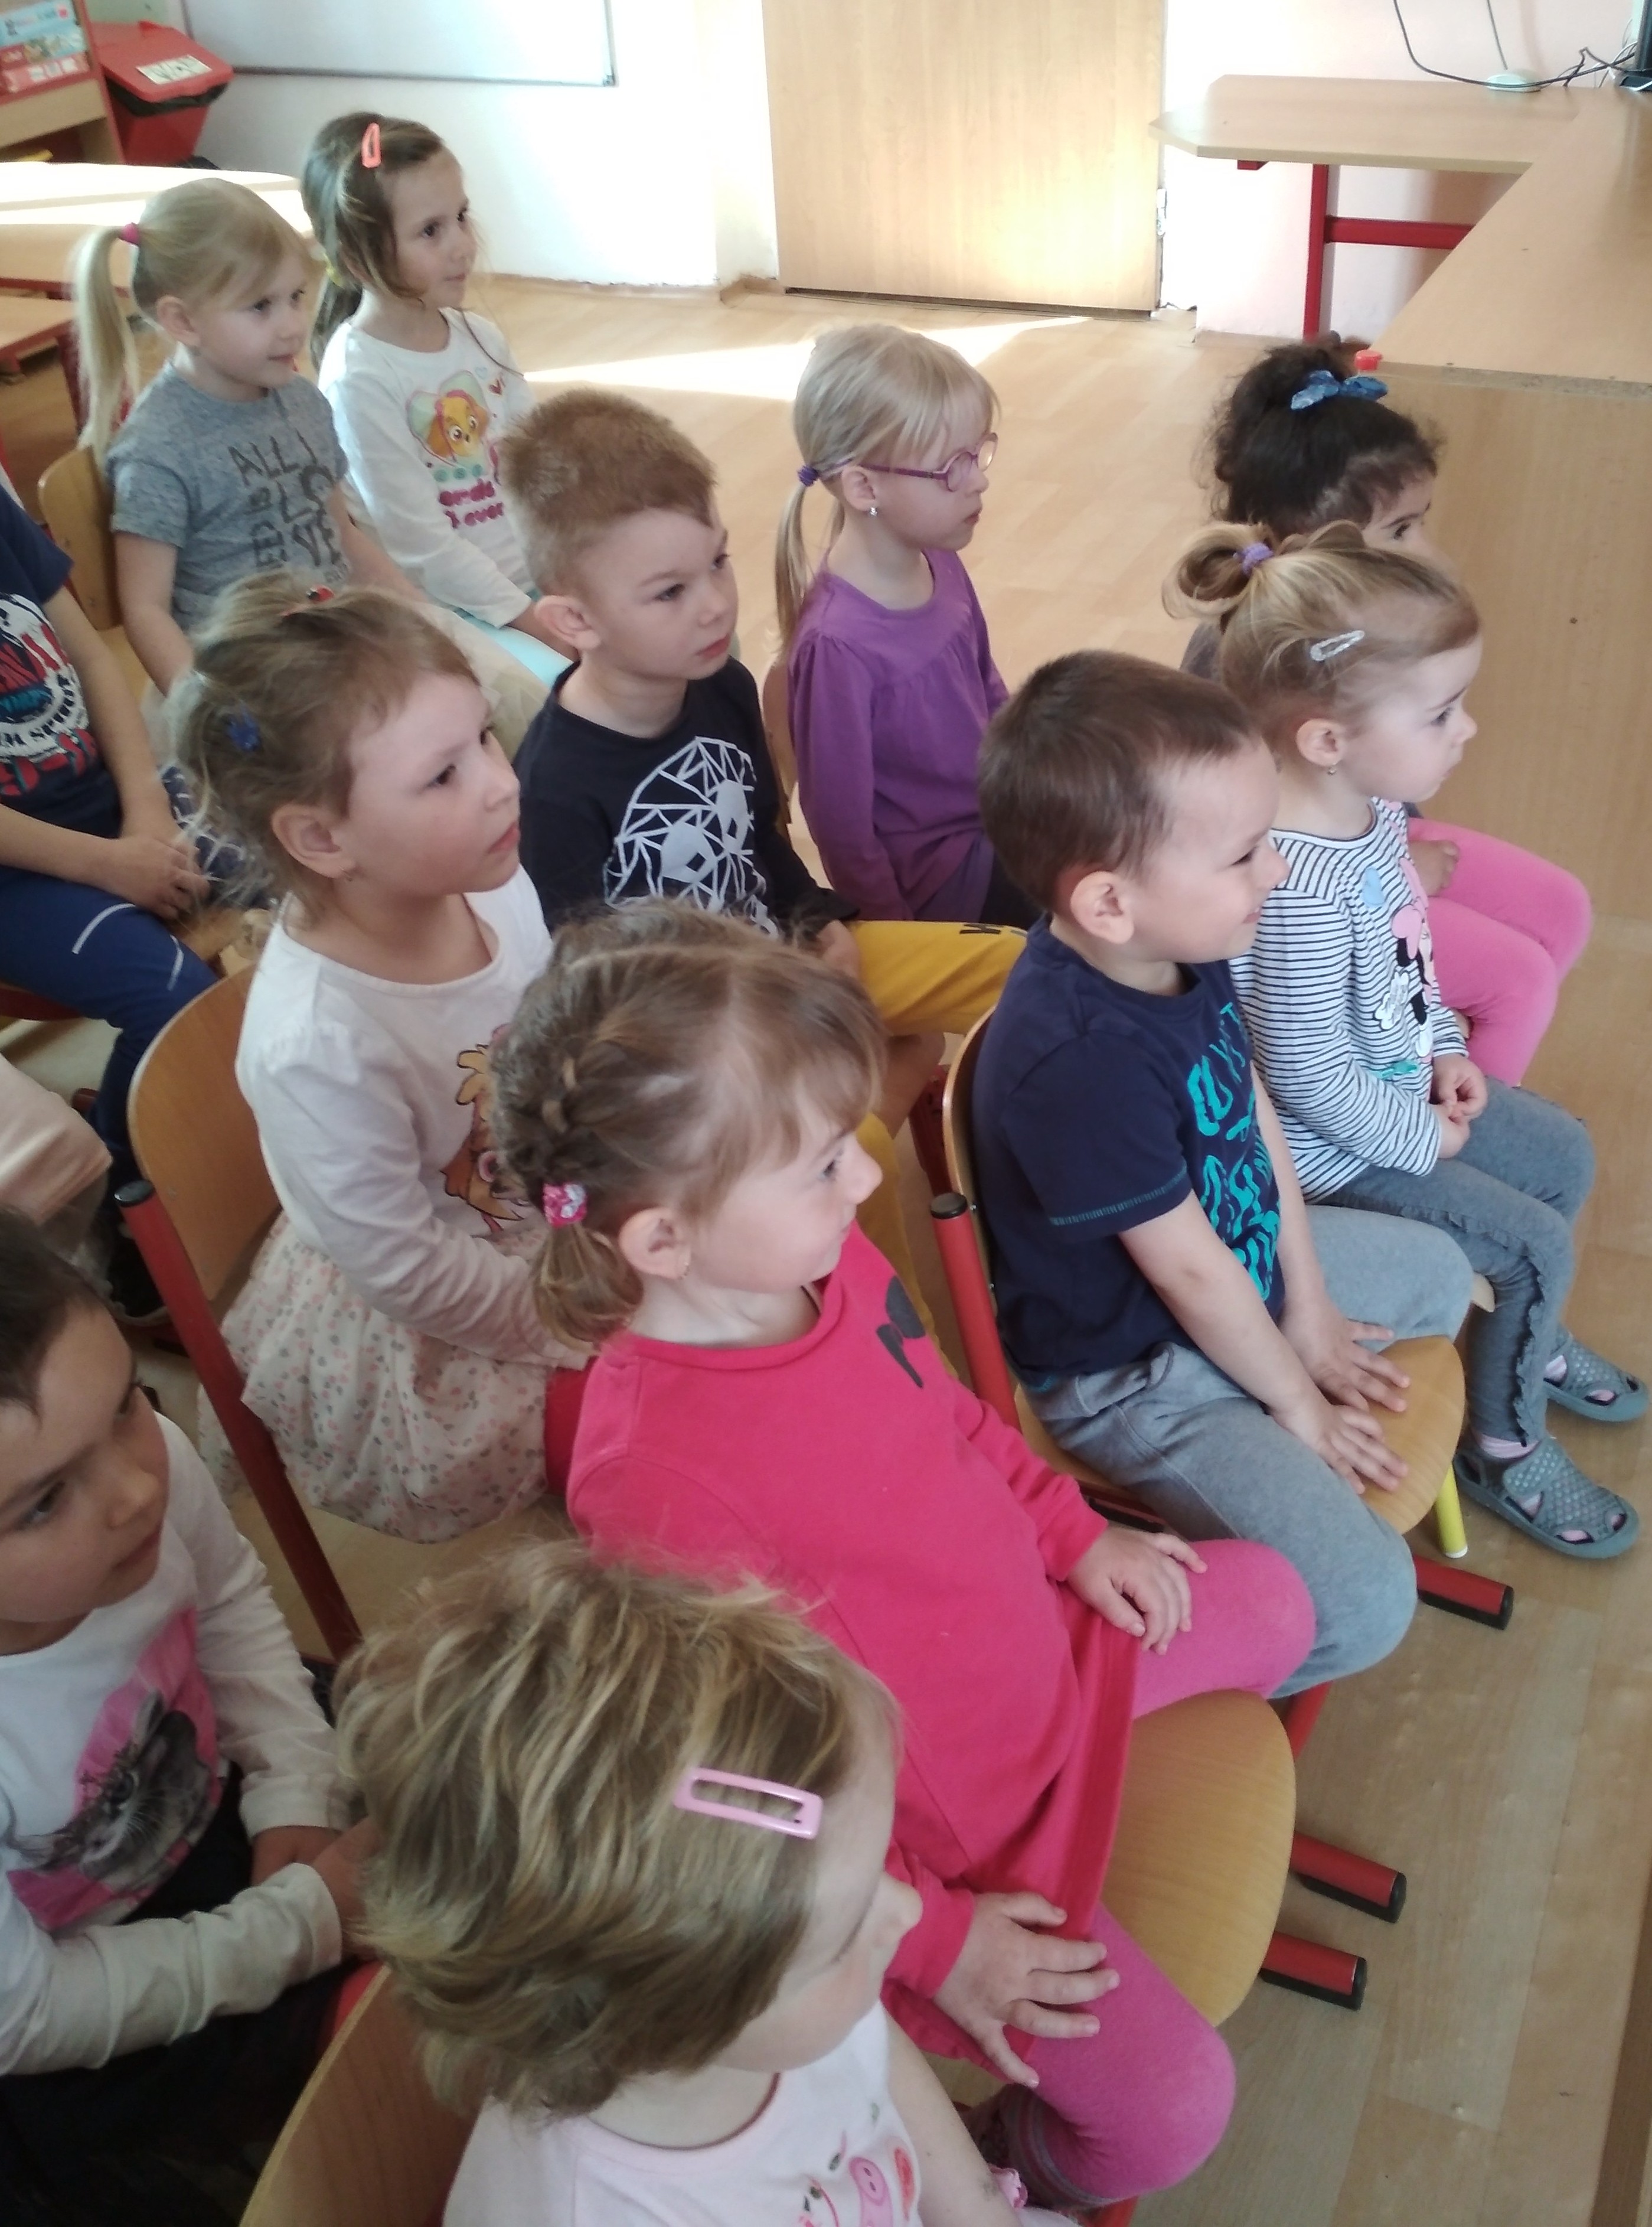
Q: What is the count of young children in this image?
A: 12